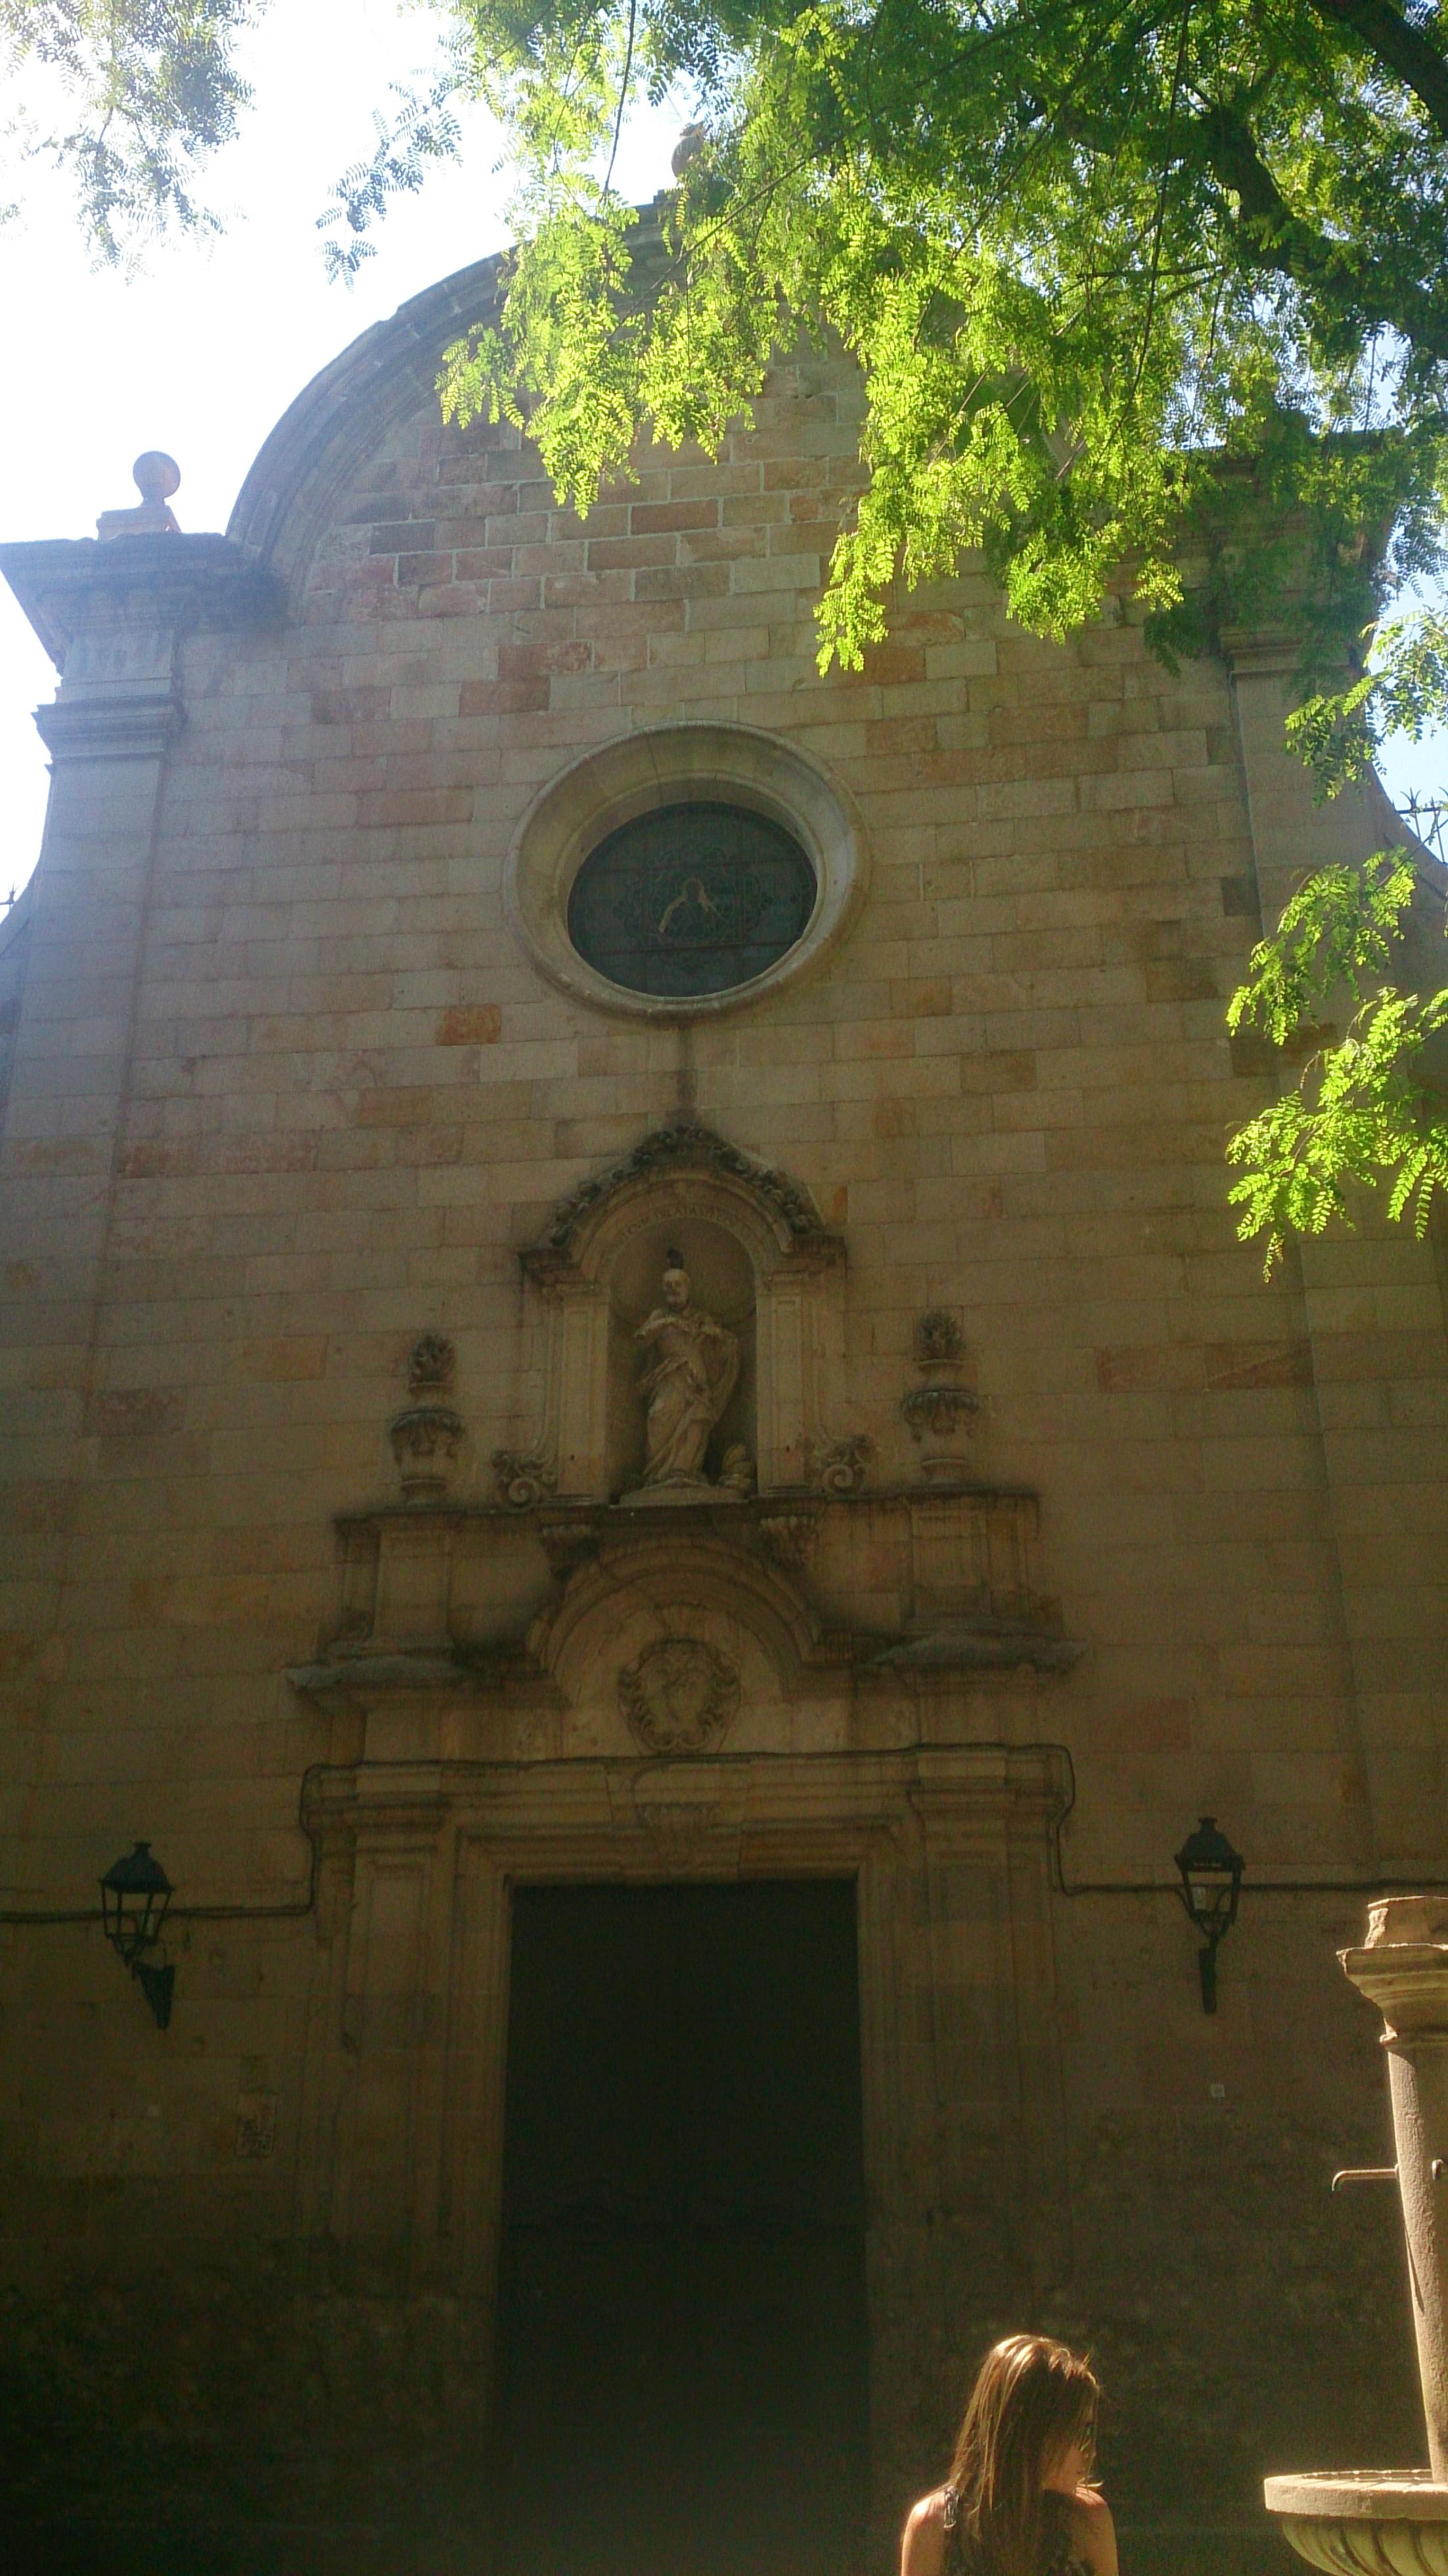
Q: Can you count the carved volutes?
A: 2